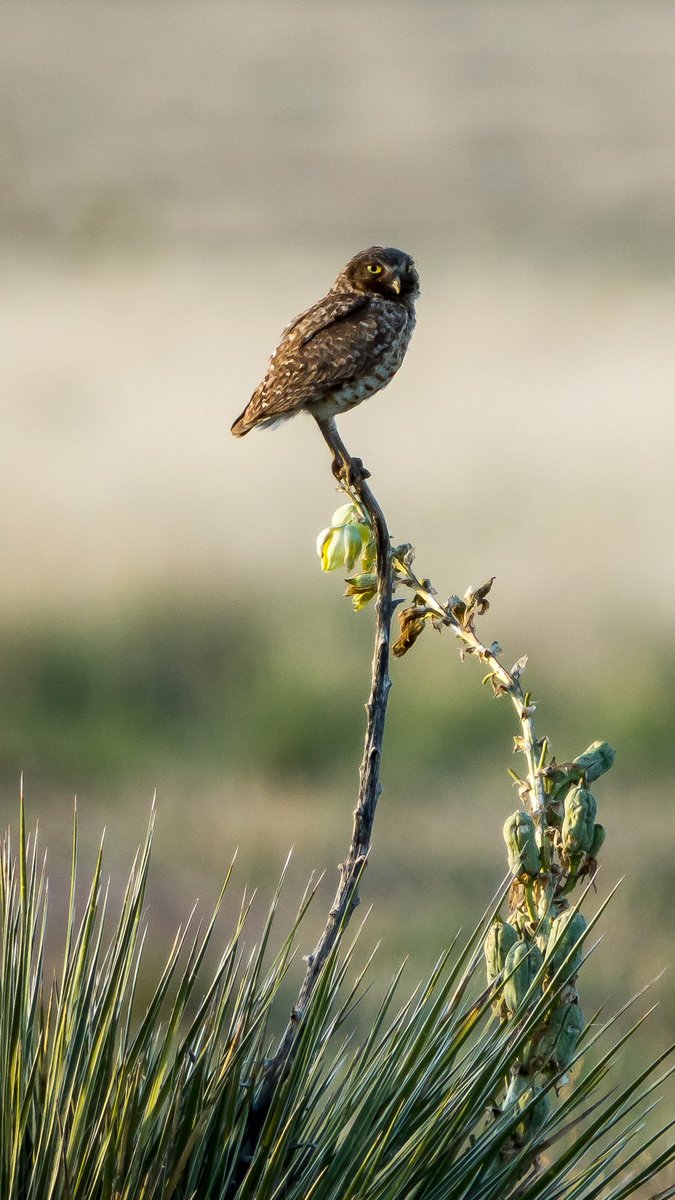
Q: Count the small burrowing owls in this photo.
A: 1